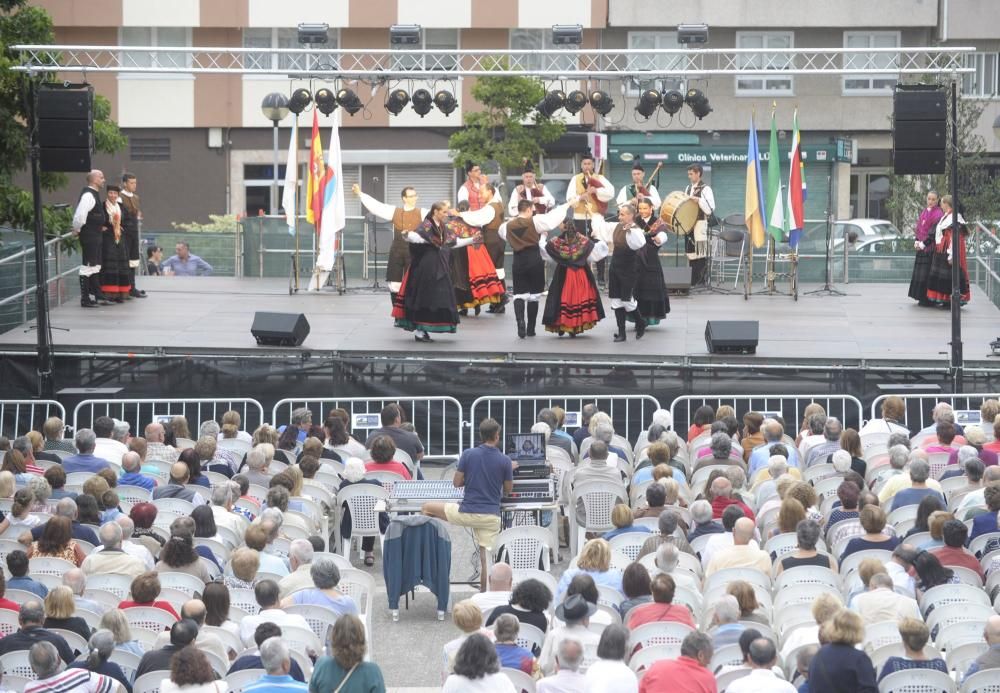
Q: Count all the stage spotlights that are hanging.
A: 12